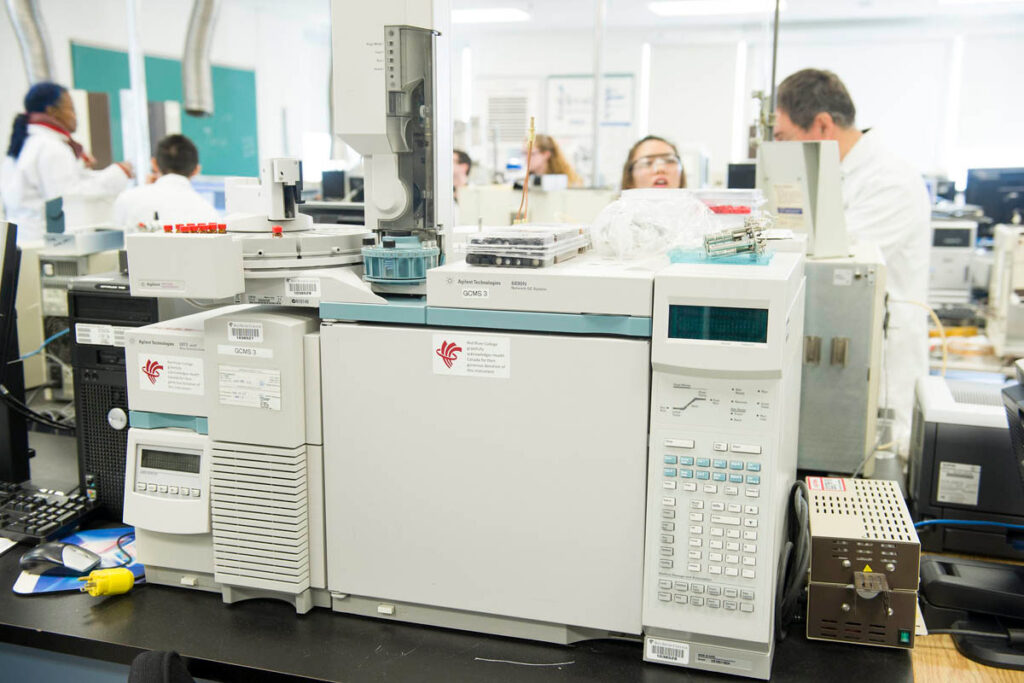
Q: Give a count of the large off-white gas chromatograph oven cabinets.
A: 1